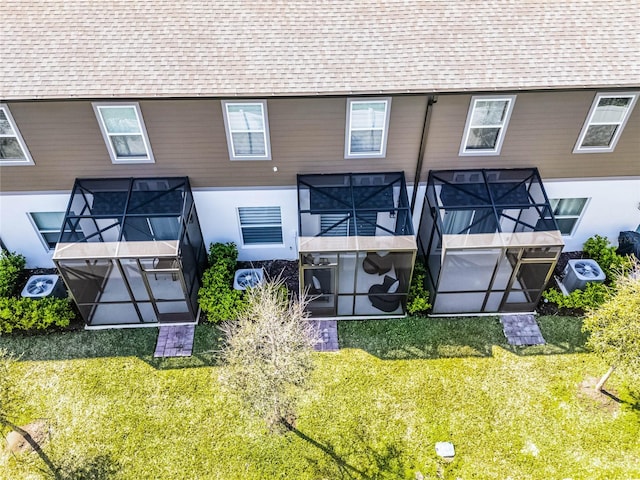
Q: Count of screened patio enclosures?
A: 3